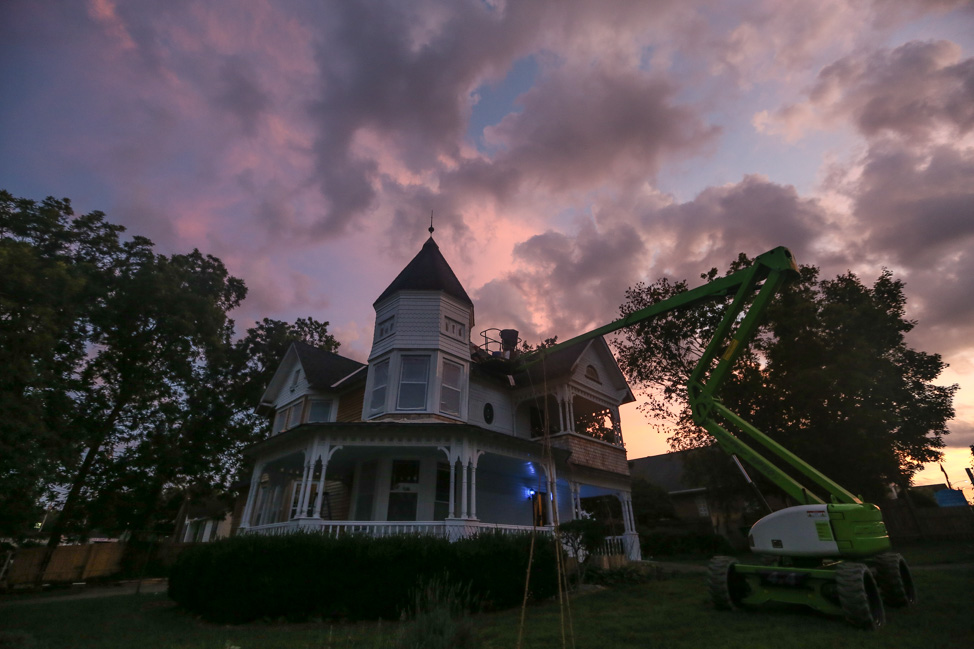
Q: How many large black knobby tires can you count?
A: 3